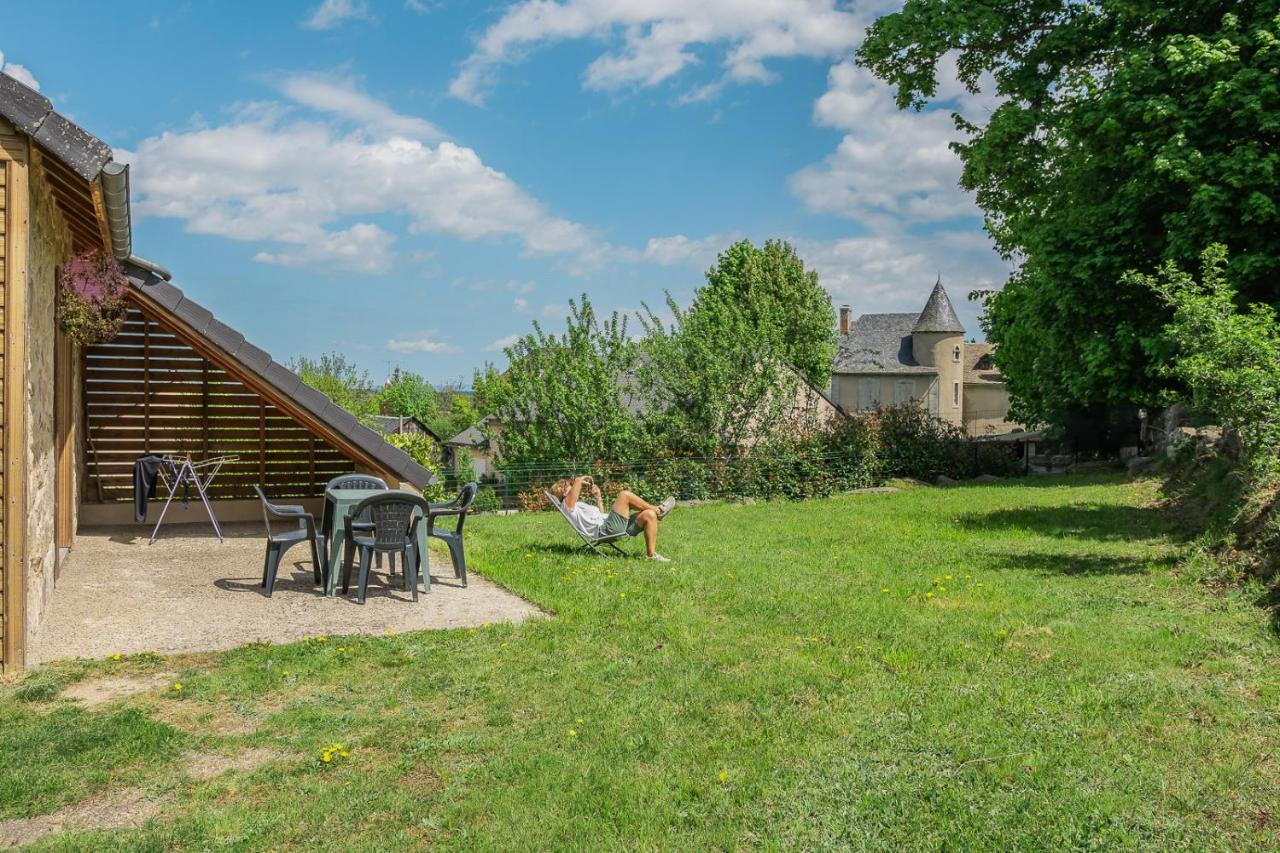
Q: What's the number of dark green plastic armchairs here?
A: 4